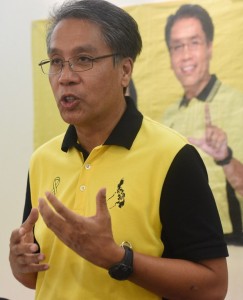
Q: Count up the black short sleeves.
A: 2